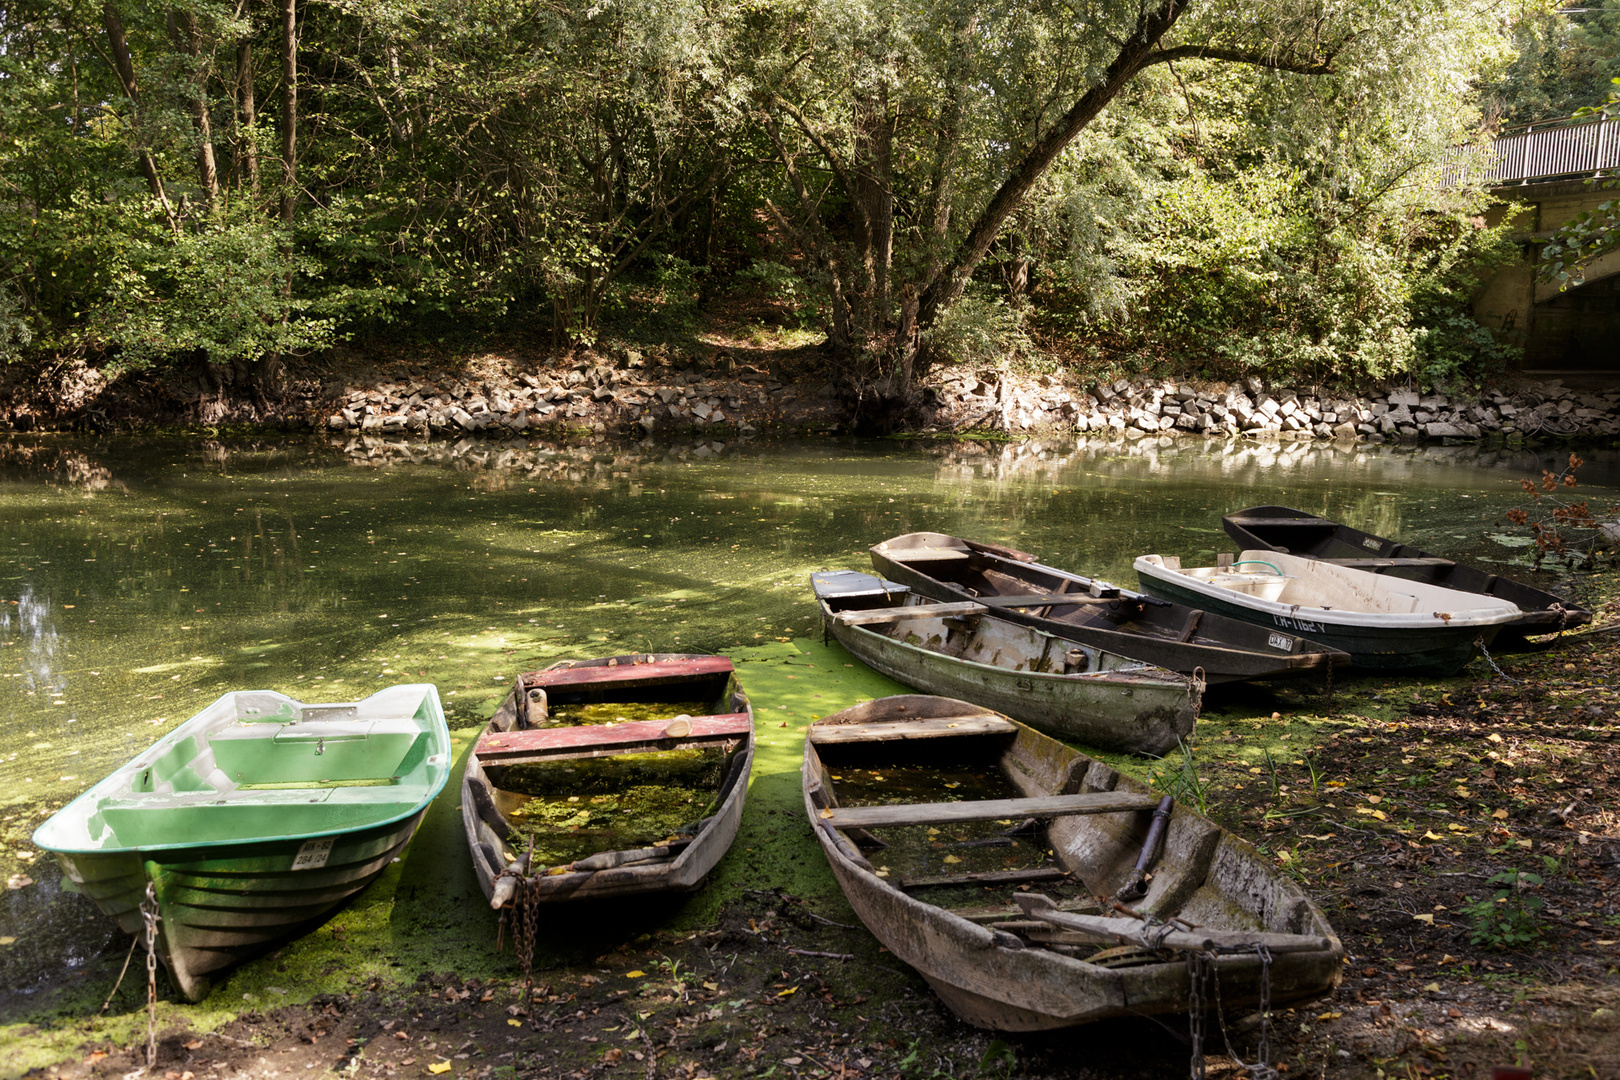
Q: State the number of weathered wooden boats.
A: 5